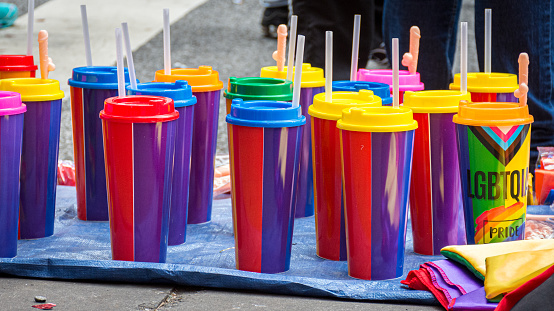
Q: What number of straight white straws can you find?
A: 12